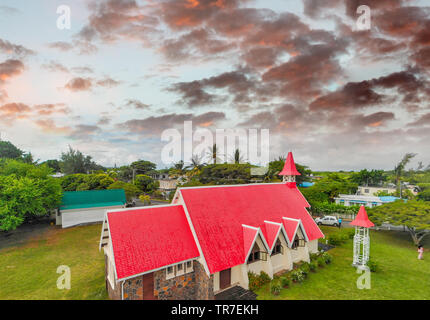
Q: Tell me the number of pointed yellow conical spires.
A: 0